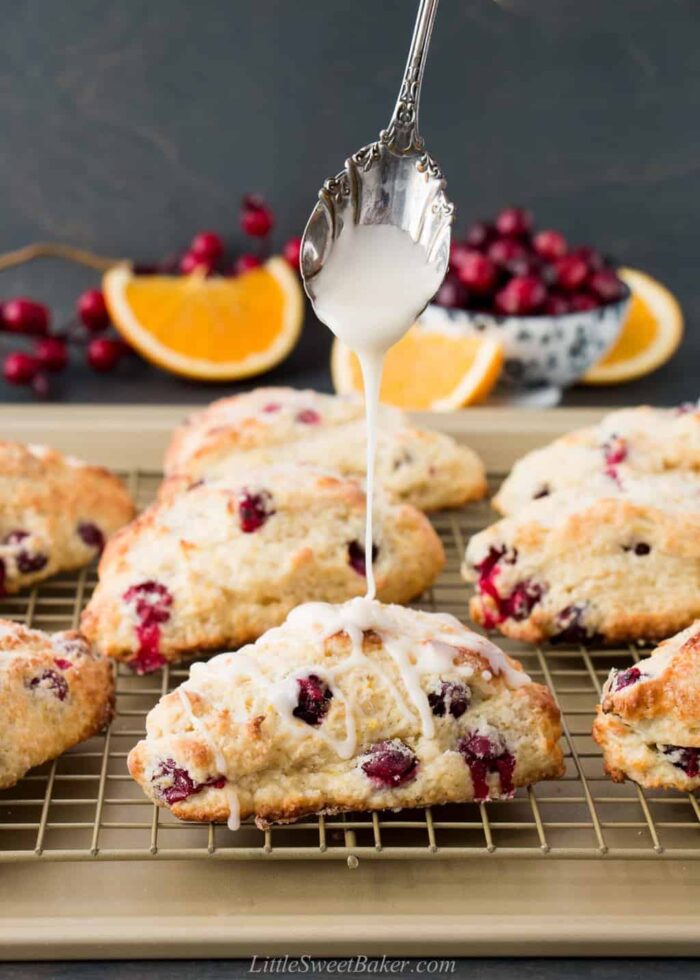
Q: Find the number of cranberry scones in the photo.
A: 8